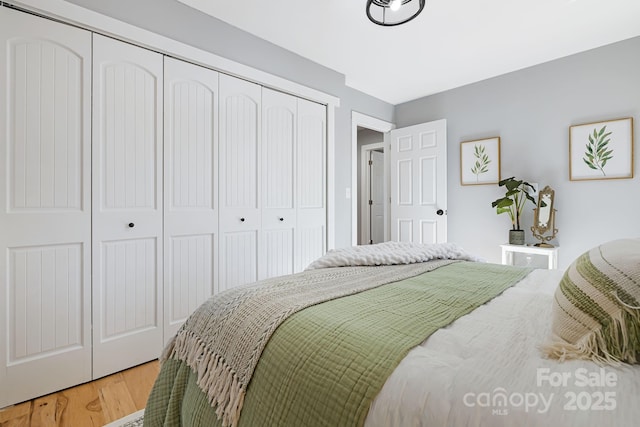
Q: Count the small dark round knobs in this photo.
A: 4